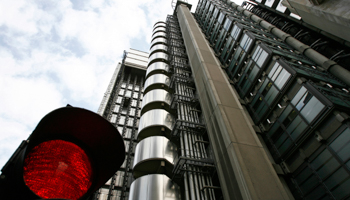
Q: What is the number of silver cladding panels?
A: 12